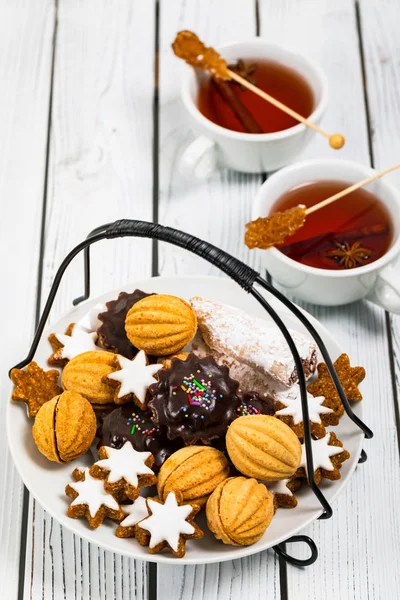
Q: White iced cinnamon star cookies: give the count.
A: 9